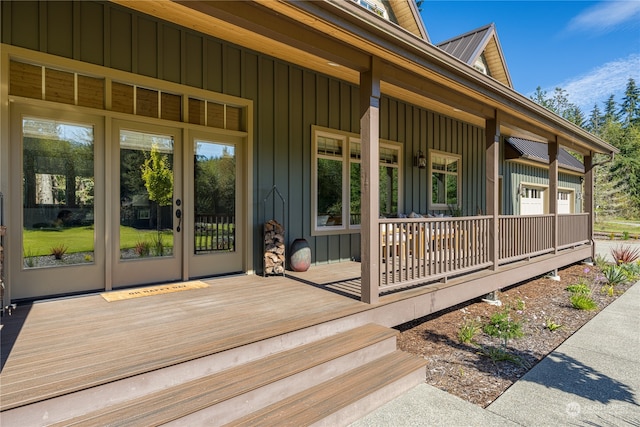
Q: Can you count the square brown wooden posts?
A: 4